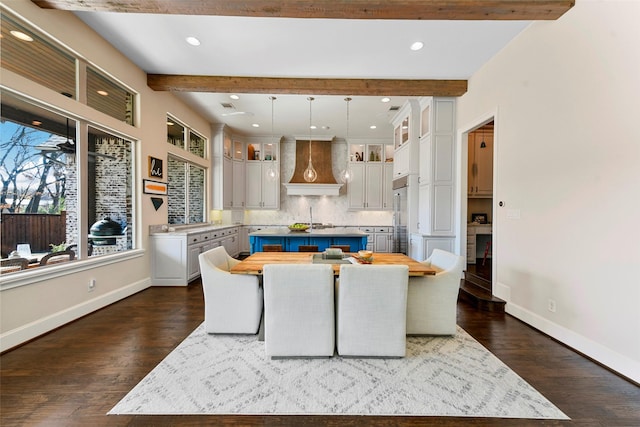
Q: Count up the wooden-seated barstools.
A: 3